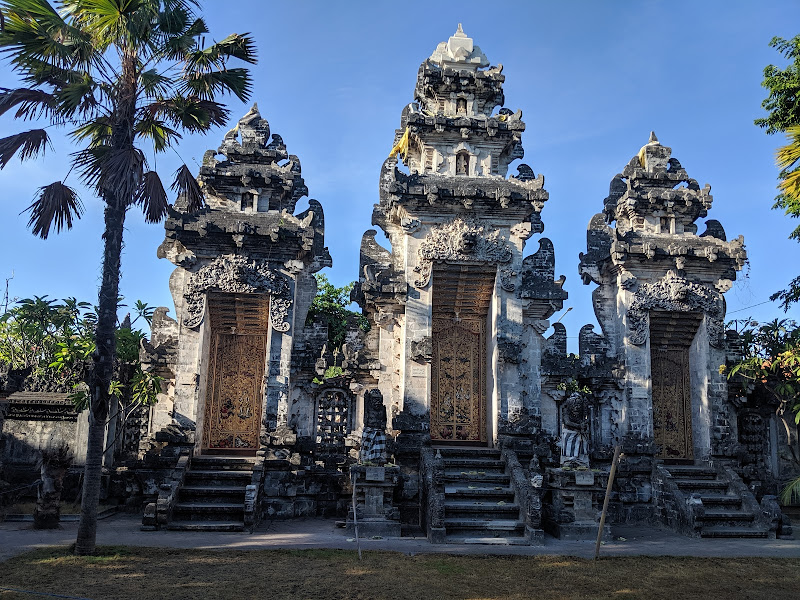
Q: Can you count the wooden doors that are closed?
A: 3